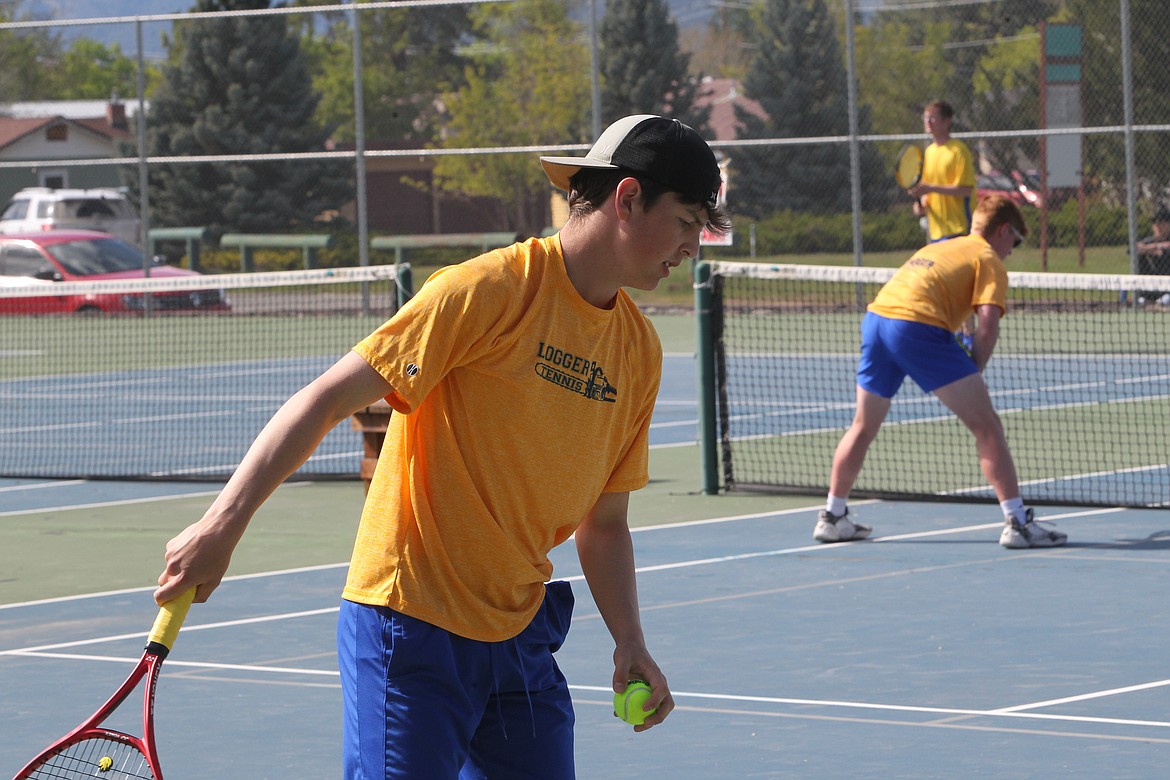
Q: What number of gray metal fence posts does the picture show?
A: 5